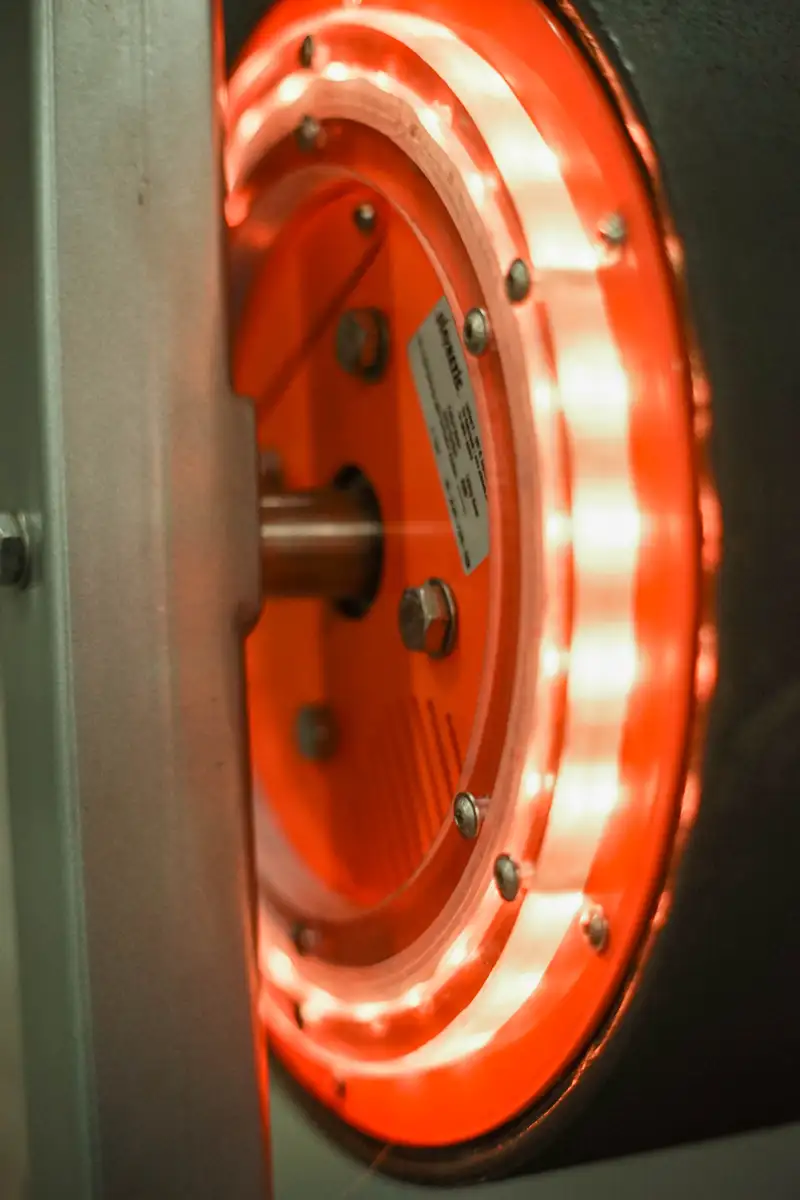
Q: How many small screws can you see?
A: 12